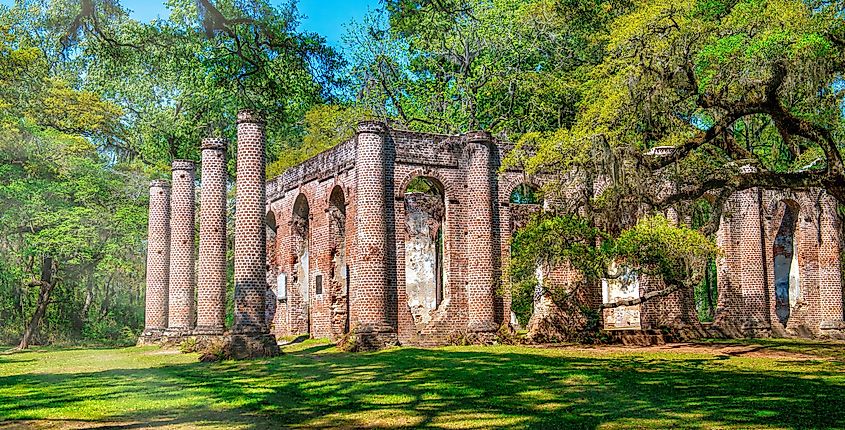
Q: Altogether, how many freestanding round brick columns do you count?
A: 4